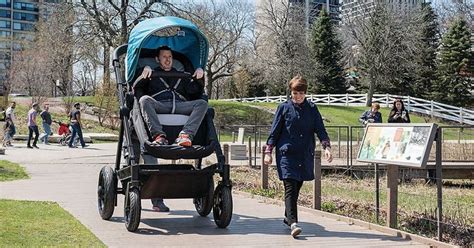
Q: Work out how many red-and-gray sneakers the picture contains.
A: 2